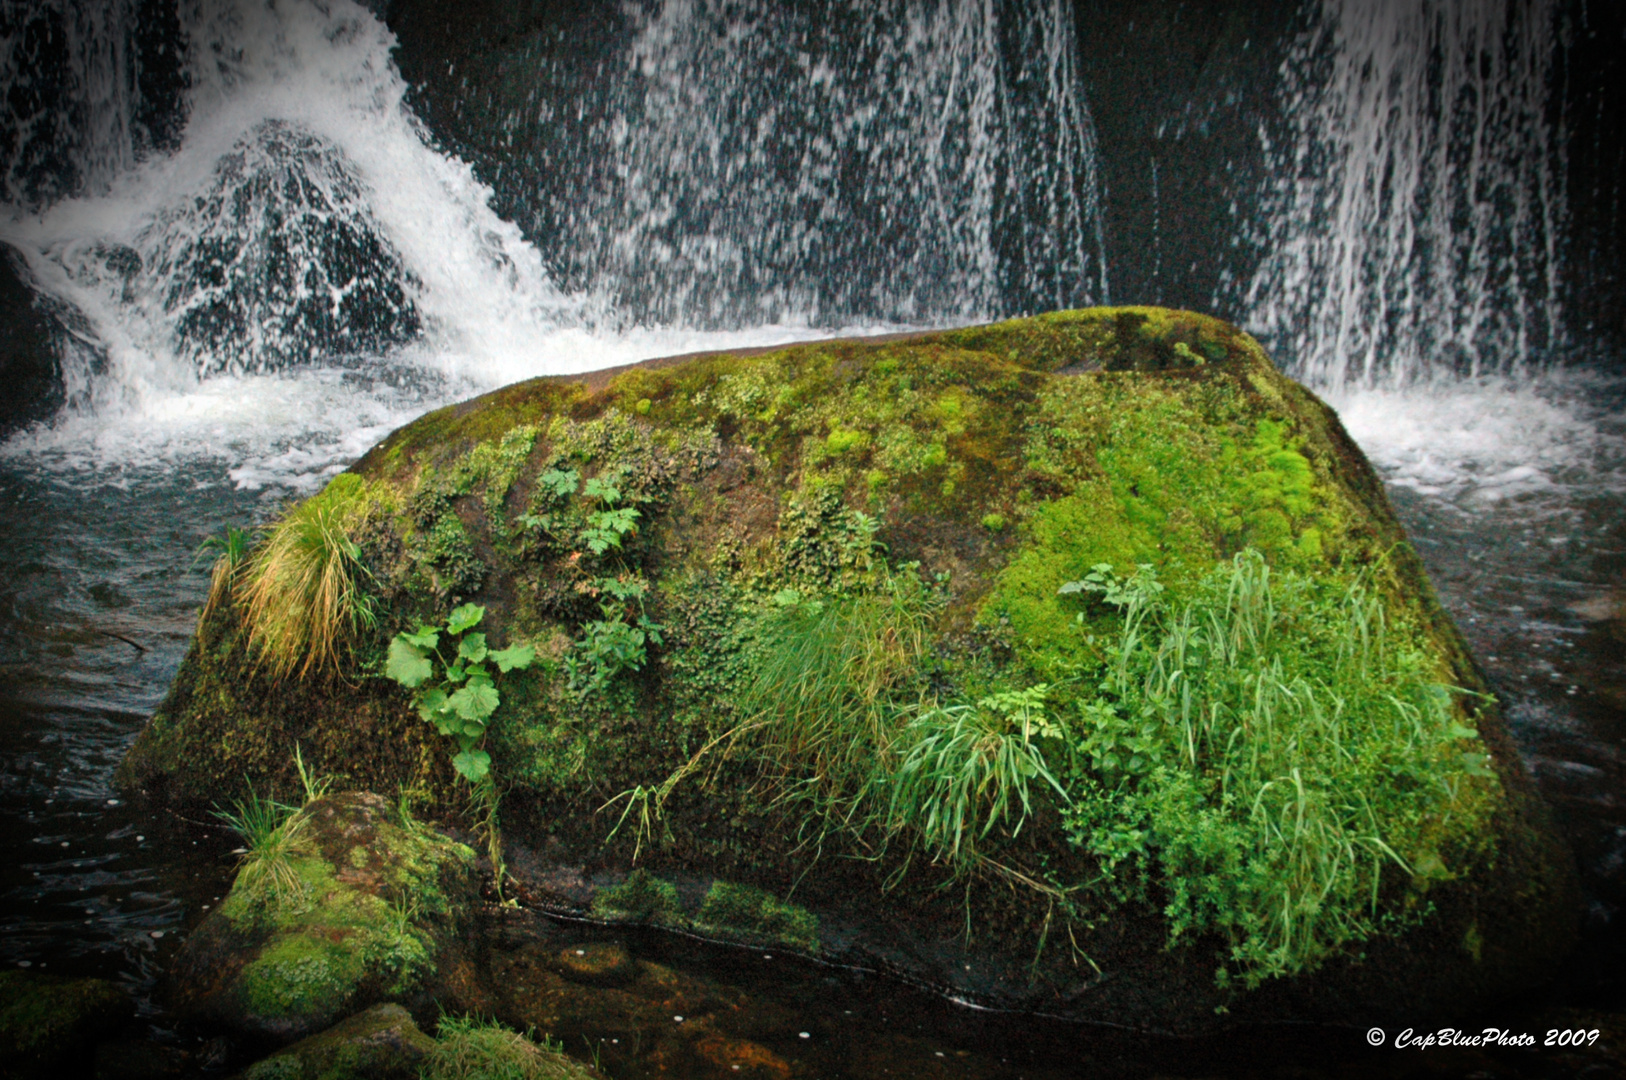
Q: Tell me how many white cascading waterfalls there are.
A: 3